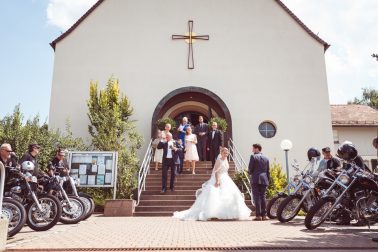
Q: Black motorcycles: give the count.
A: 7